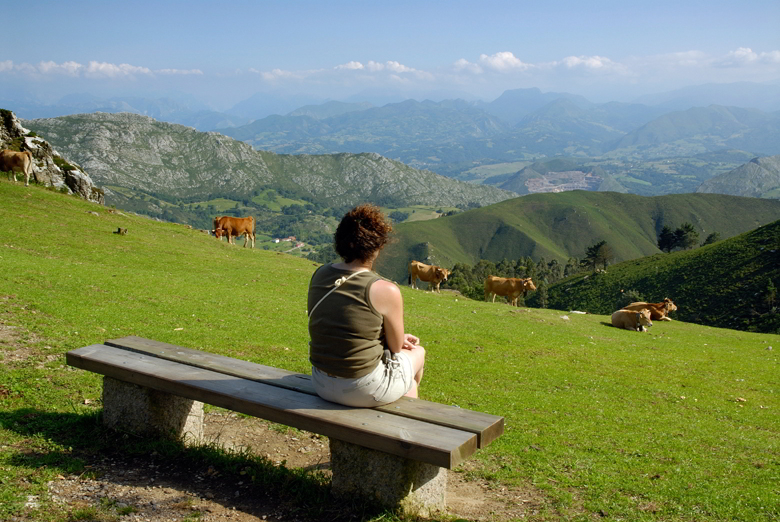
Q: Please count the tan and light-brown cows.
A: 6